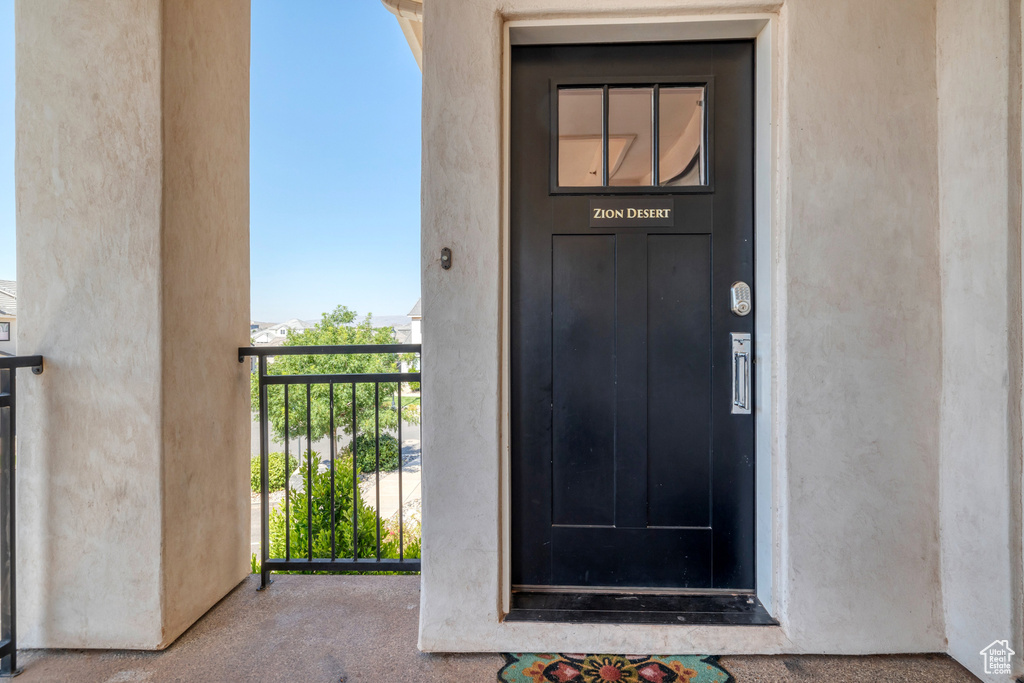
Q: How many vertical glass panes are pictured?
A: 3